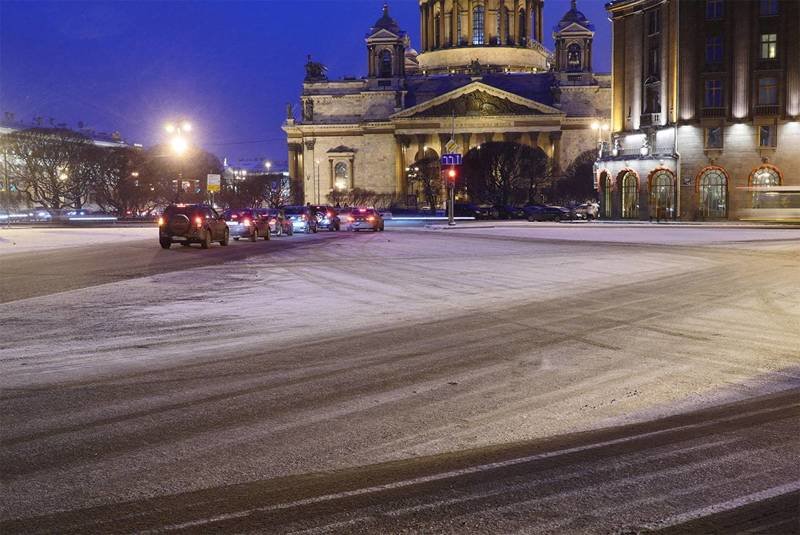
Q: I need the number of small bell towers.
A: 2